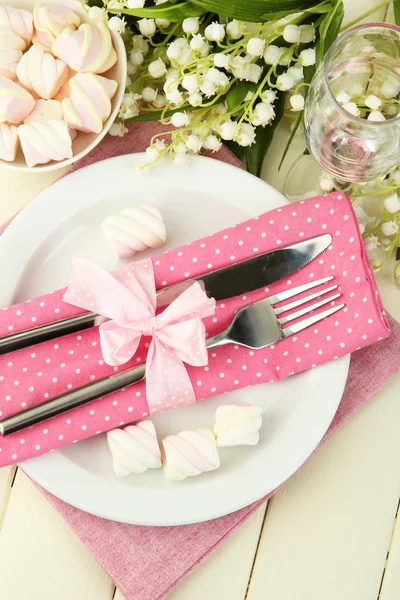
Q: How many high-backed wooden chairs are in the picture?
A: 0